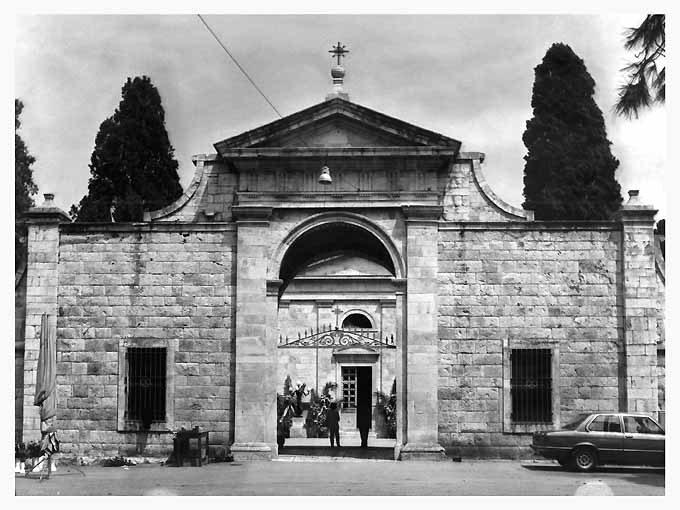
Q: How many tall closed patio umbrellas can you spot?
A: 1